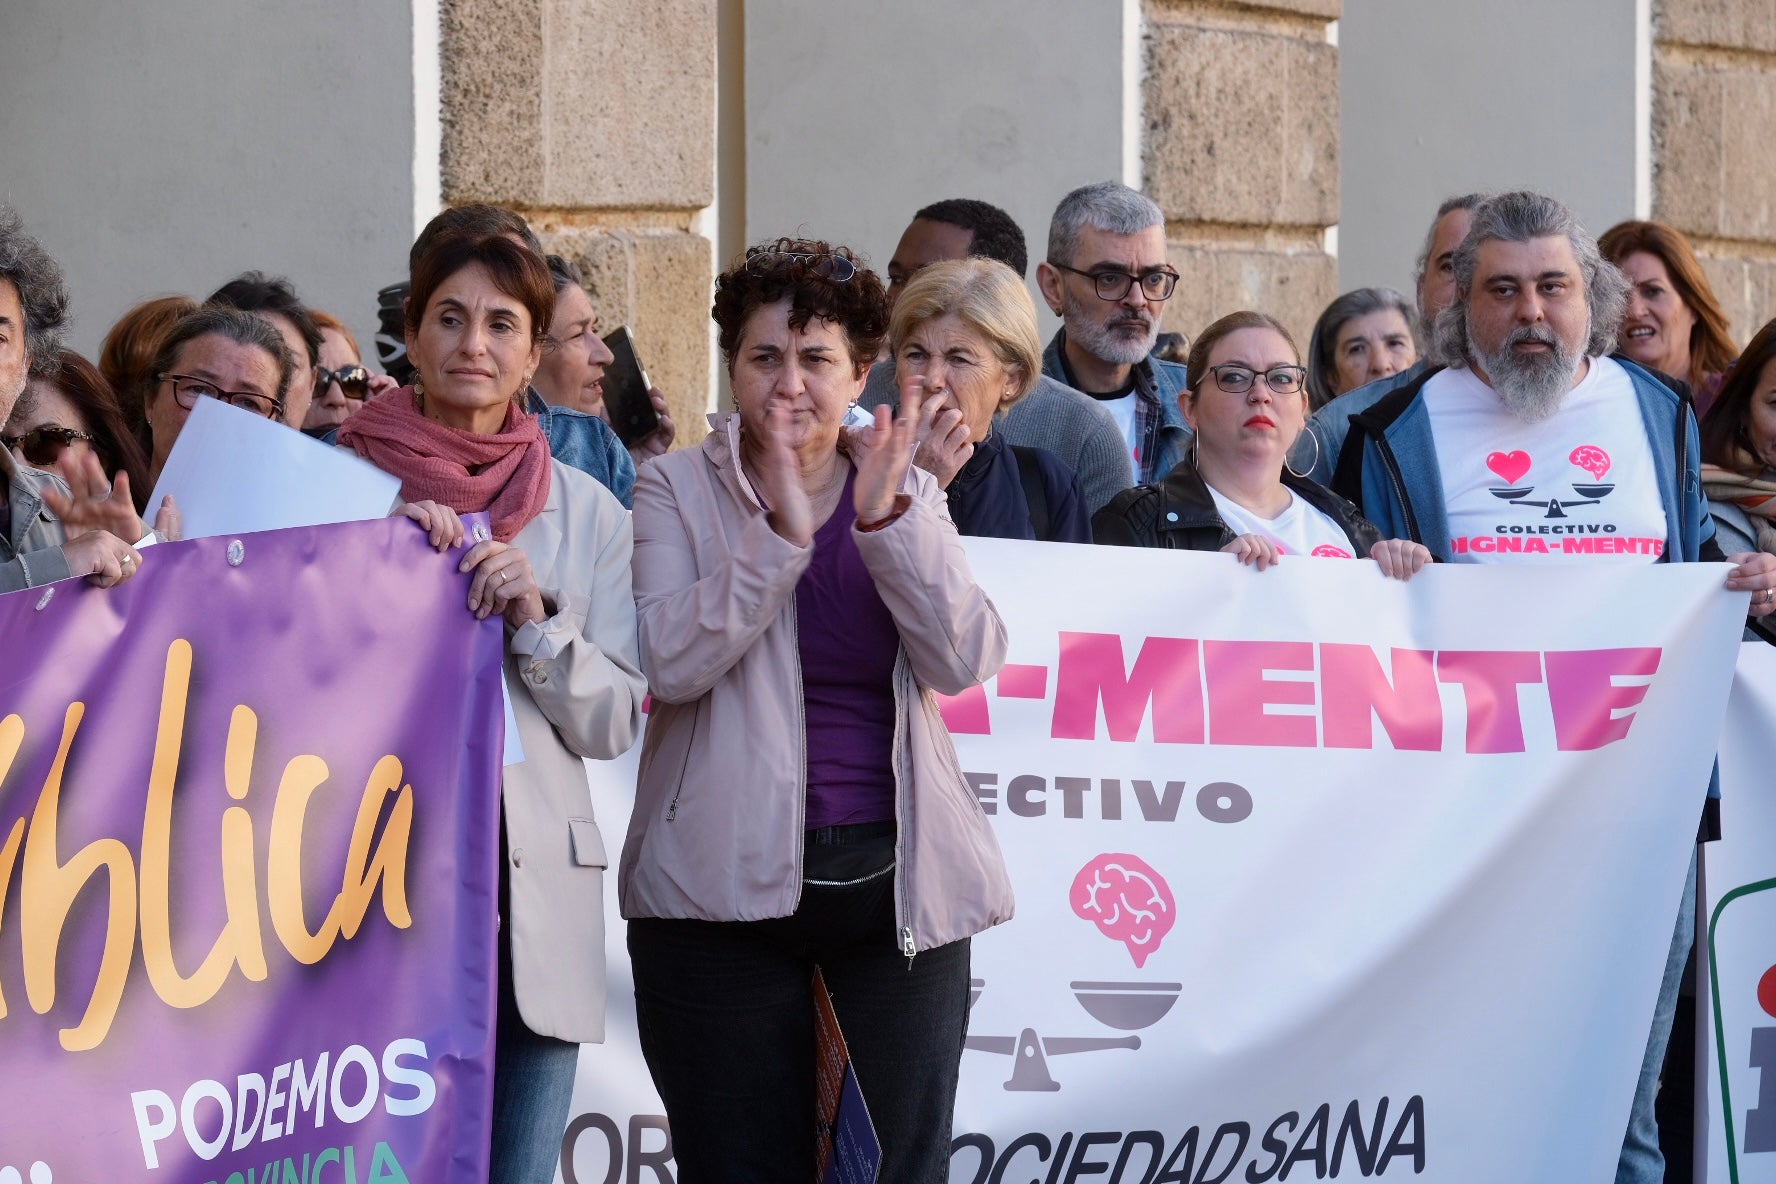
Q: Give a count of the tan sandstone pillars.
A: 3